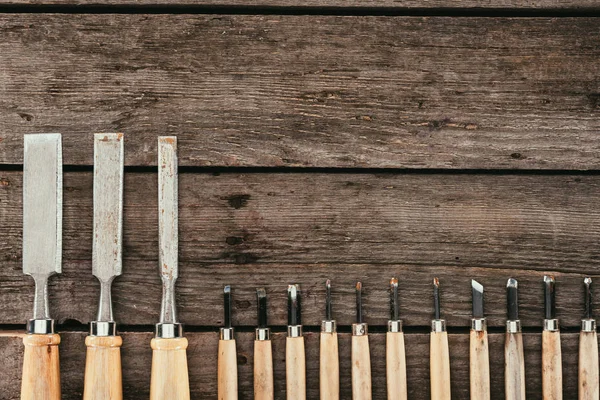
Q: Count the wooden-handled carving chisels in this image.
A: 14